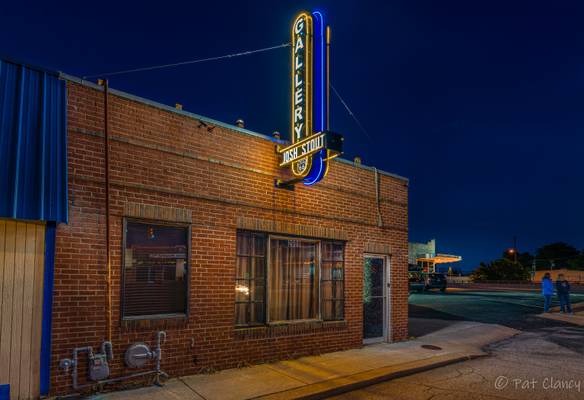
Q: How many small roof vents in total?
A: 5